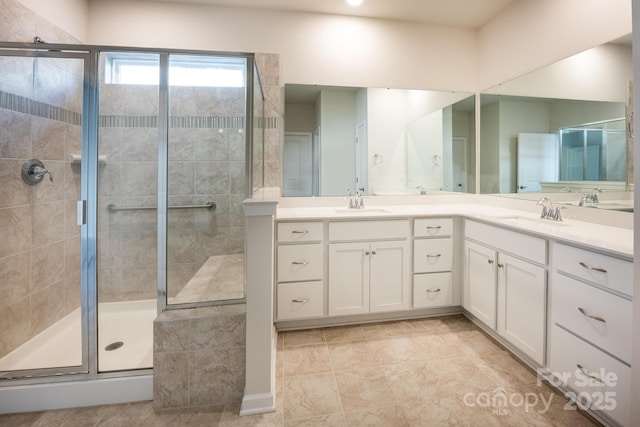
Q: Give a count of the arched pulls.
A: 9